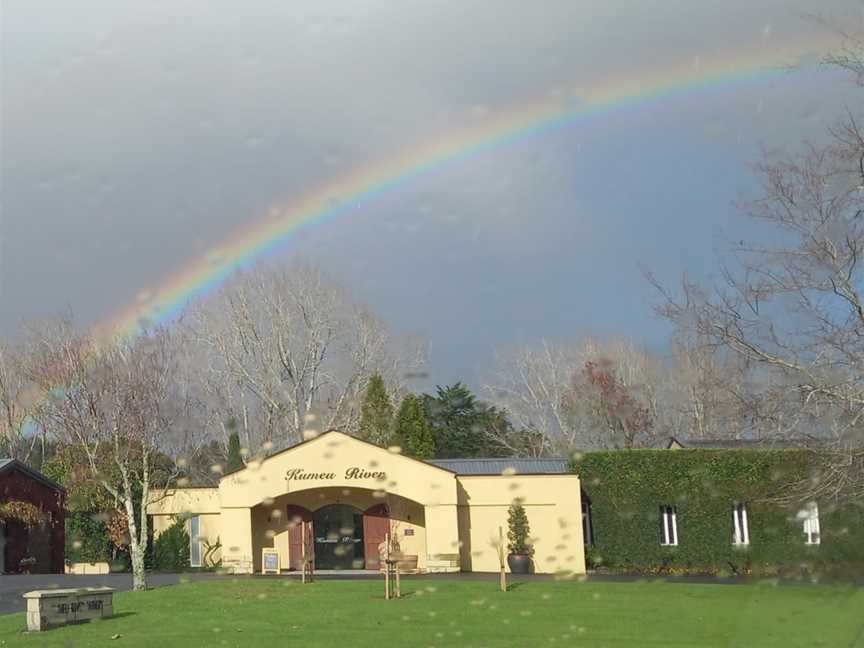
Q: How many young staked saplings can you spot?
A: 3